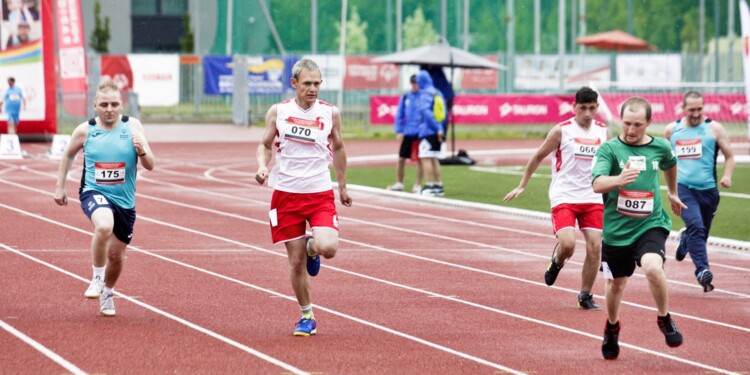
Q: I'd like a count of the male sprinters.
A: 5